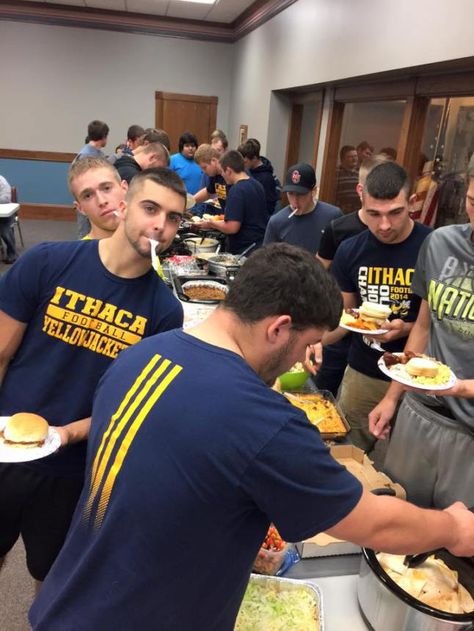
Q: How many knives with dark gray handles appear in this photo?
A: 0